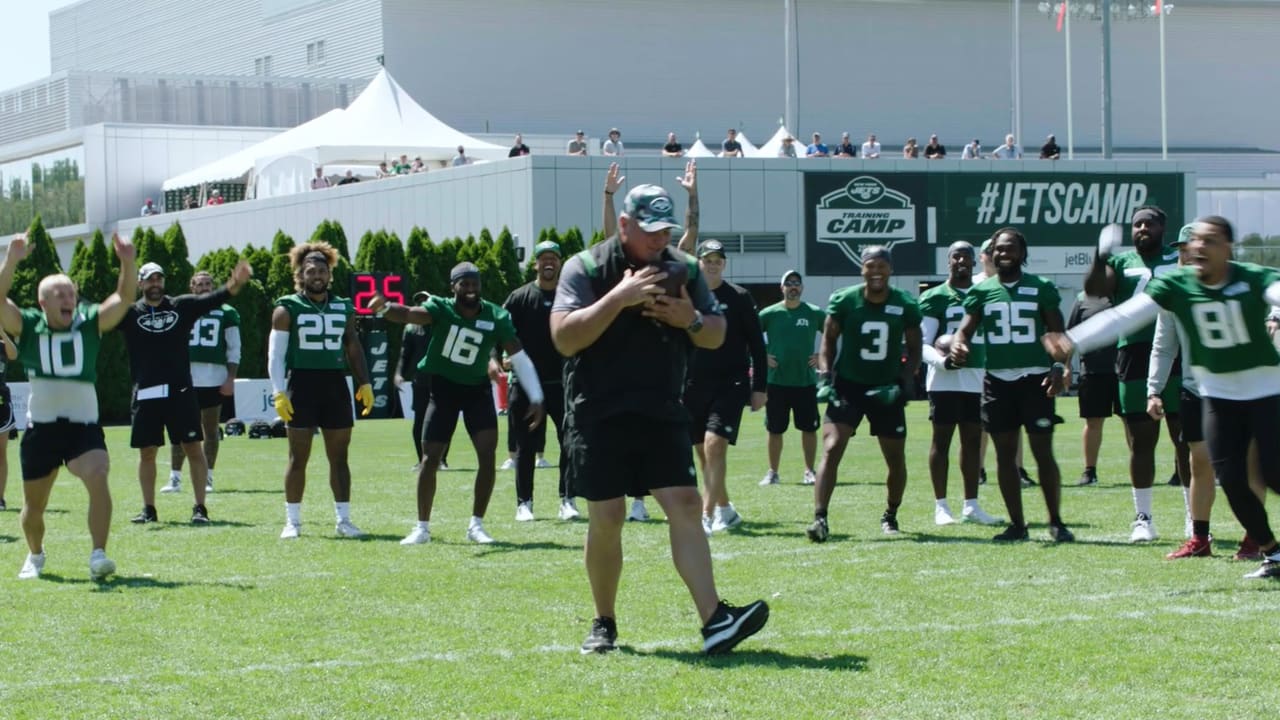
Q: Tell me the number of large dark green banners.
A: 1